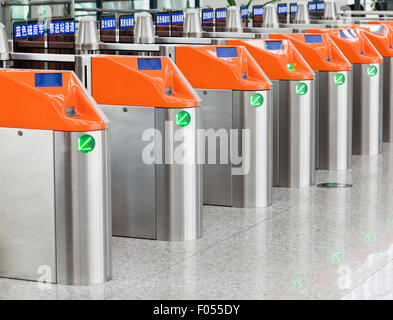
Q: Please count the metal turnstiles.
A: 7